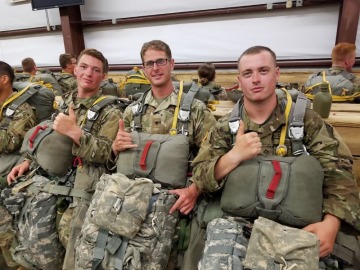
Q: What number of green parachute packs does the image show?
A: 3